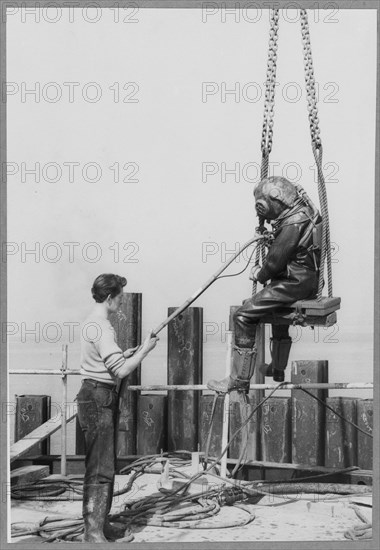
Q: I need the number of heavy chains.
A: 2